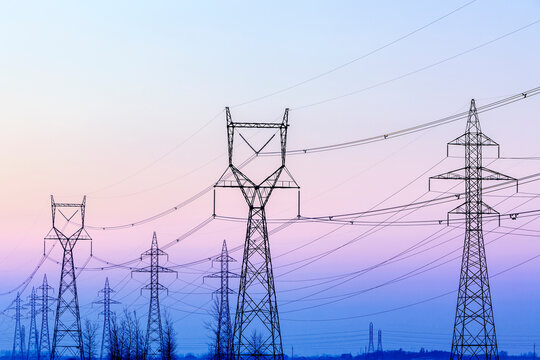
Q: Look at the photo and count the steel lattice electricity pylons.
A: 11